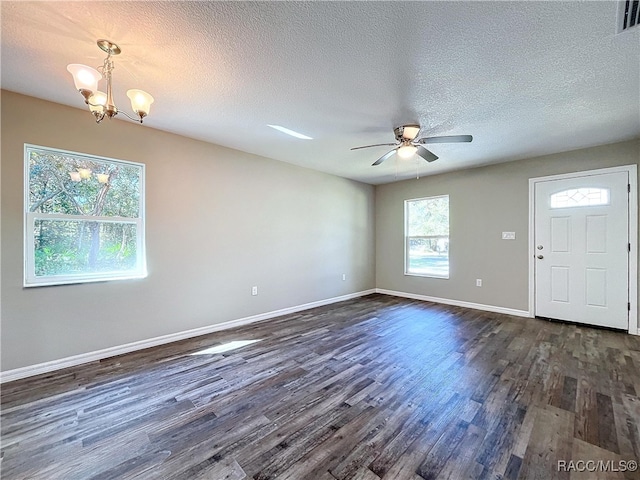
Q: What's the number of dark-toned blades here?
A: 4